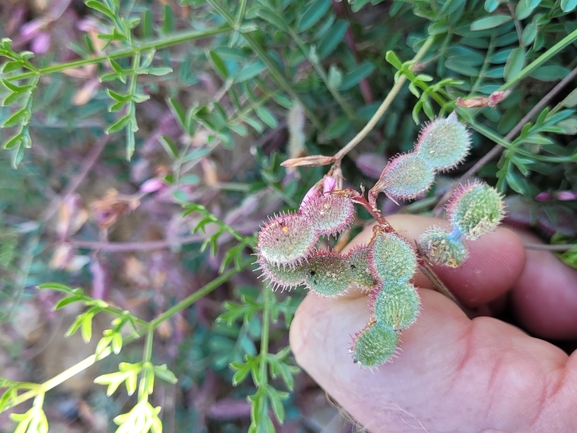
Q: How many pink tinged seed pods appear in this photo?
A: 12